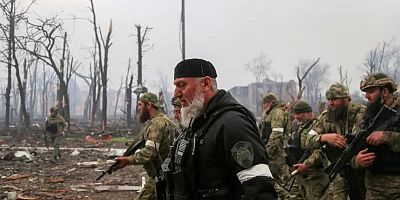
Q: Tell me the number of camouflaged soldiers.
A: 7